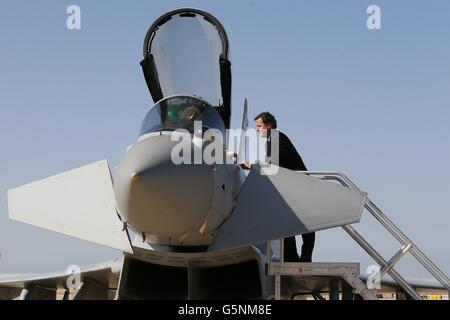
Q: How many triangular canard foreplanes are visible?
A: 2